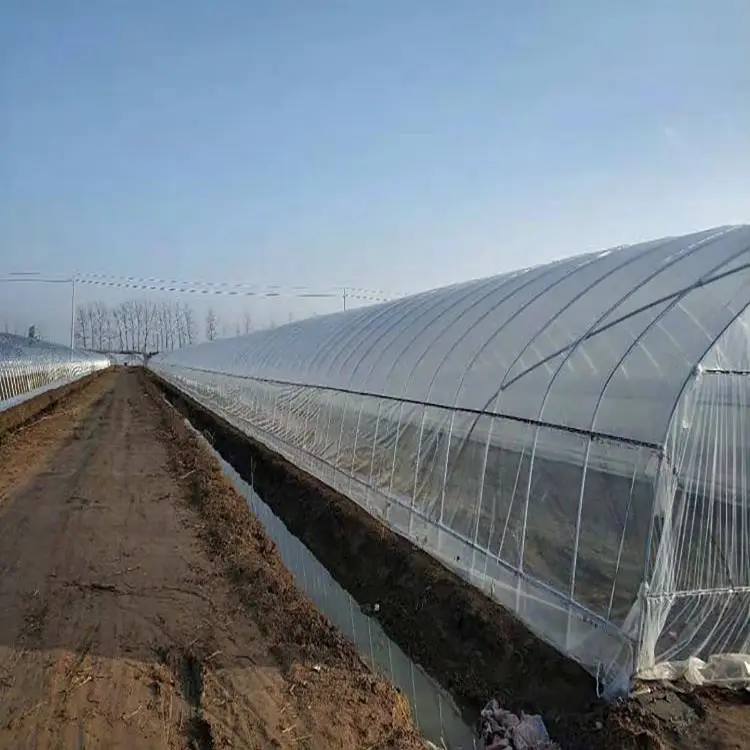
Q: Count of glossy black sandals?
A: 0